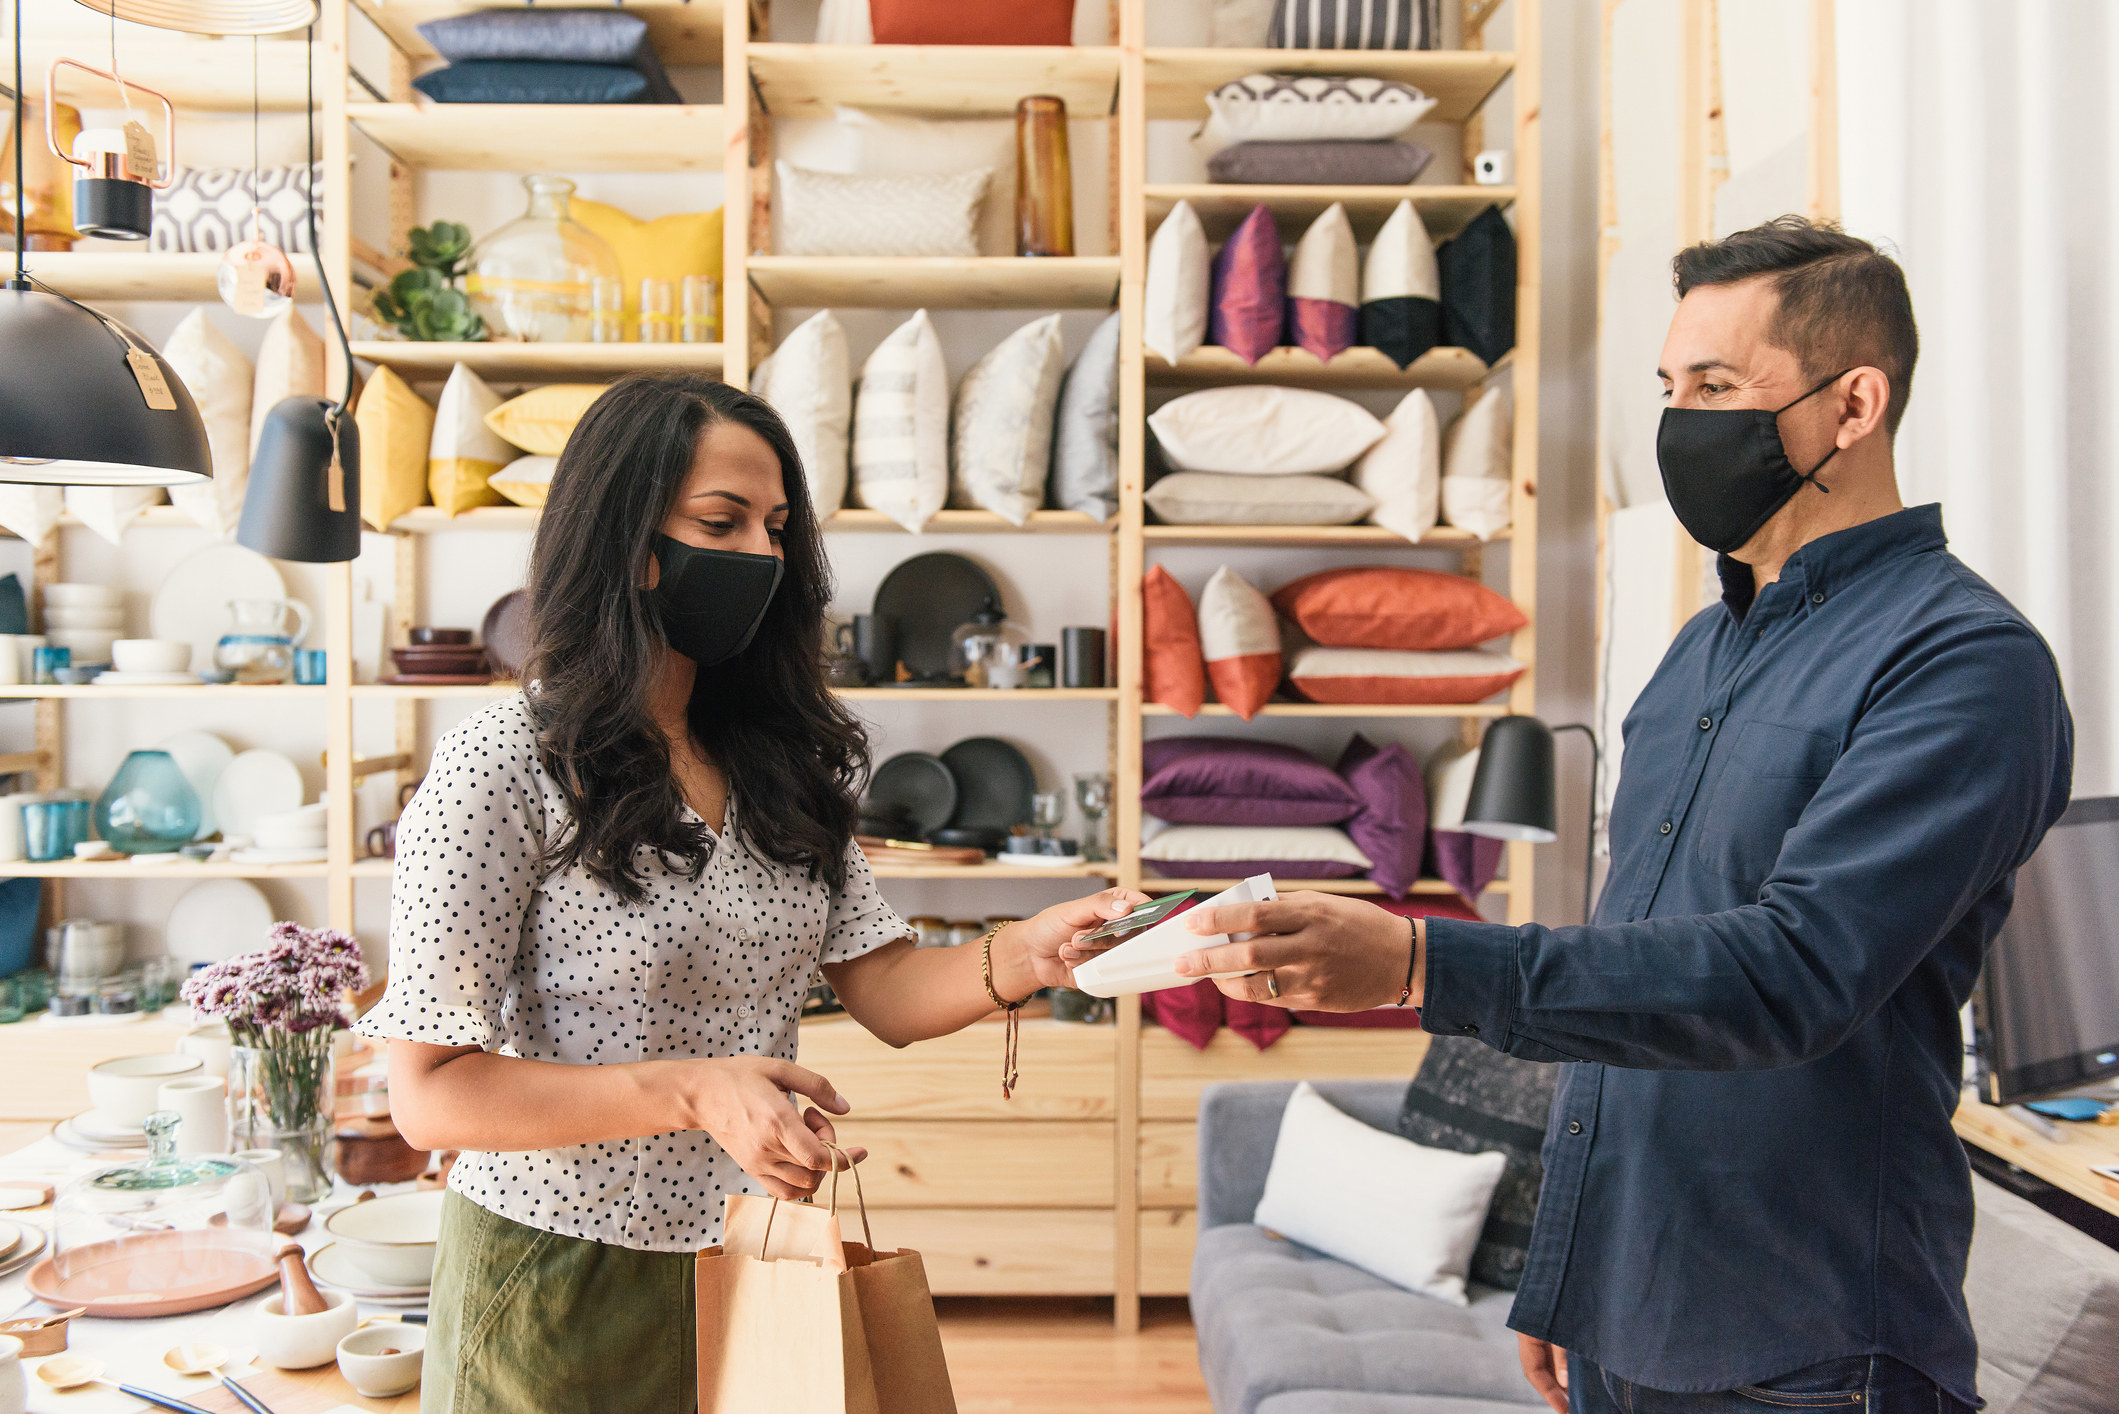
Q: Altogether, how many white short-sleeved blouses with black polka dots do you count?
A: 1